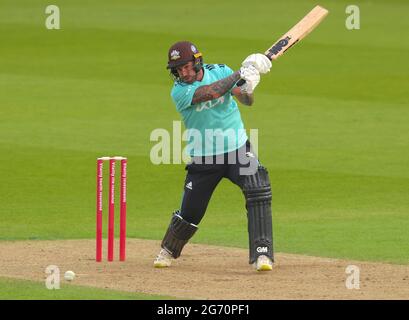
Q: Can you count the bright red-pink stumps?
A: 3